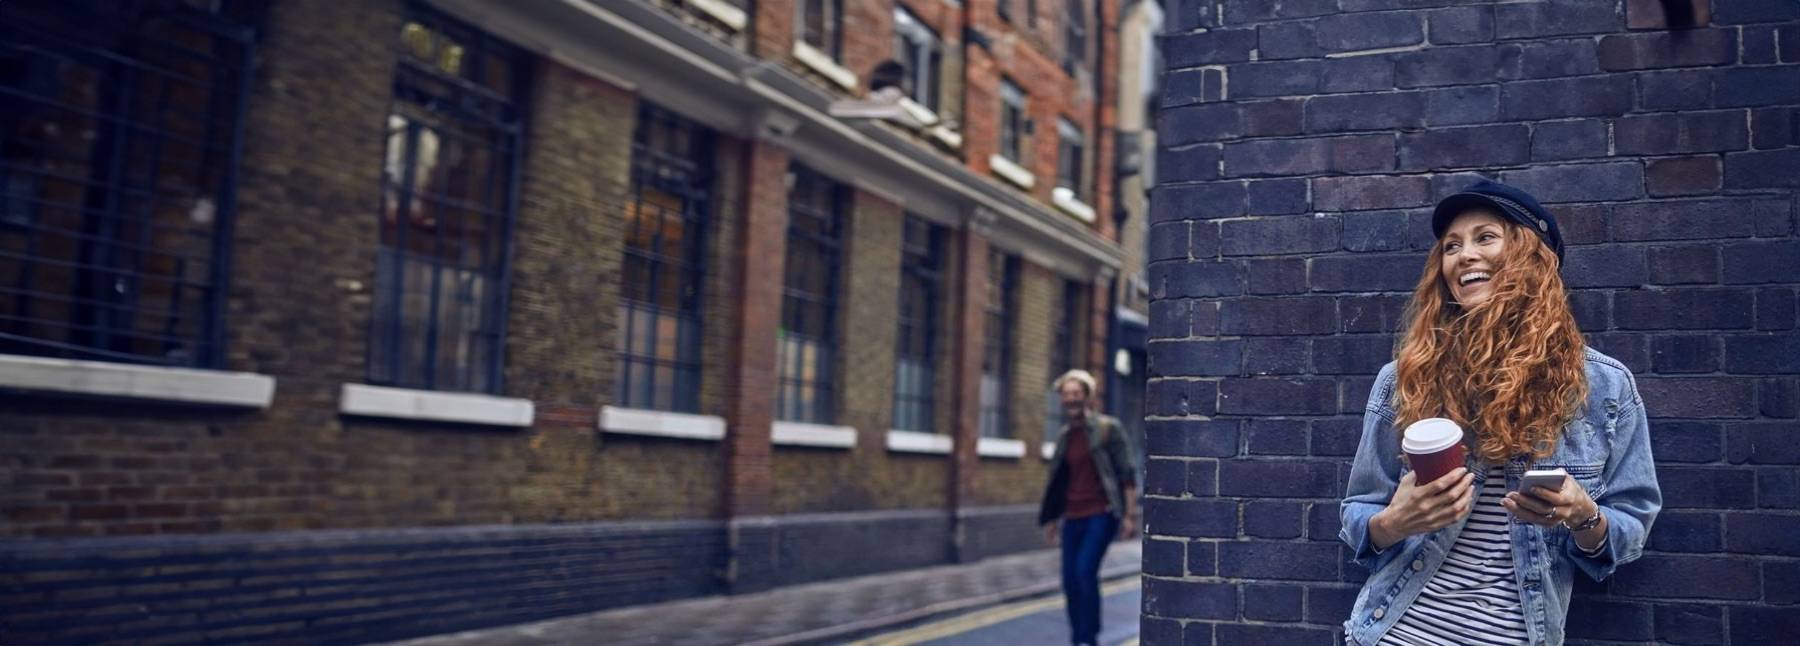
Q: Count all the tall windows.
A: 7